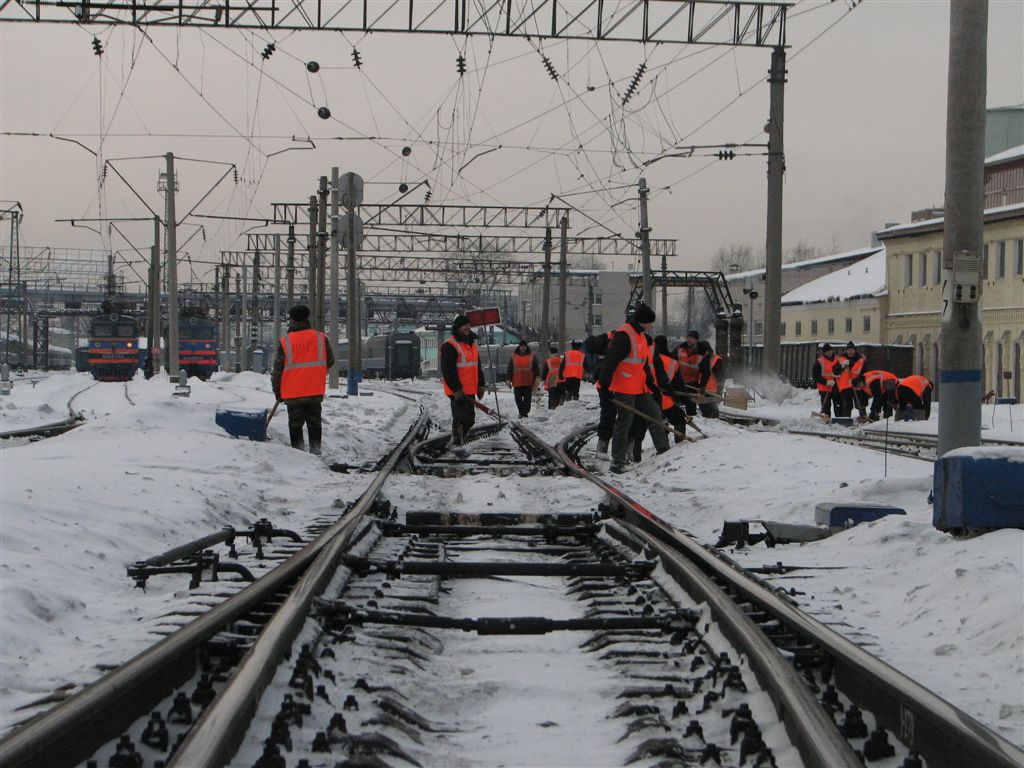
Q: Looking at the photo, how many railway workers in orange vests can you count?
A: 15